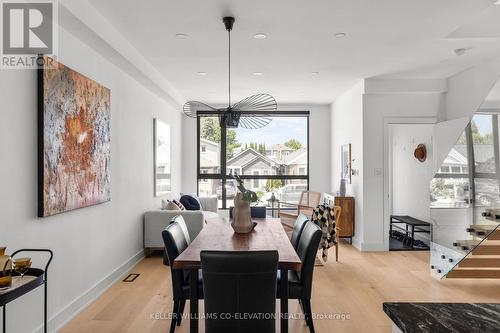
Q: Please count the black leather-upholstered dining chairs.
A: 6